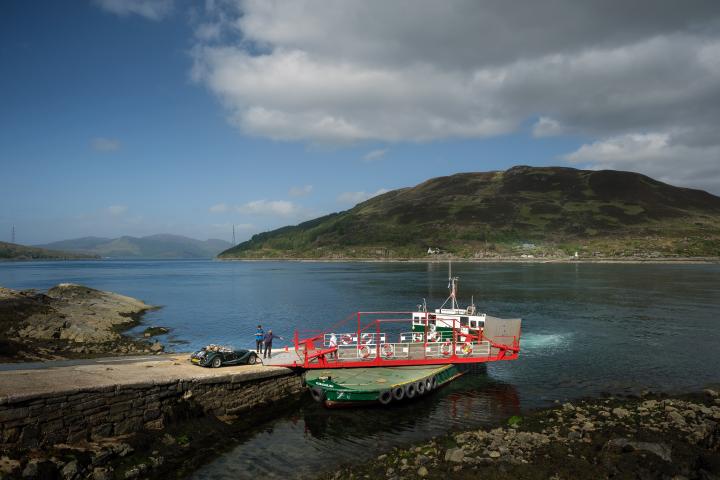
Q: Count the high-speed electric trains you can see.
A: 0